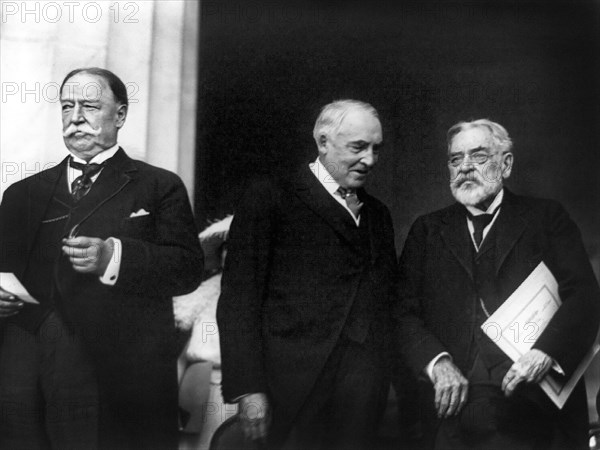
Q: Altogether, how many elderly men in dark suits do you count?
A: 3